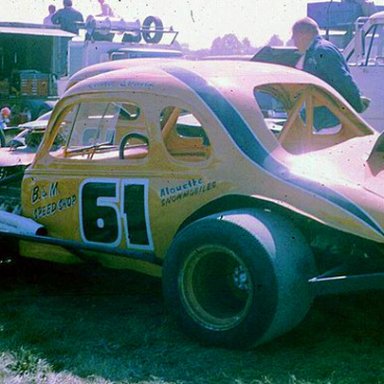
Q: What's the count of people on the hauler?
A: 3